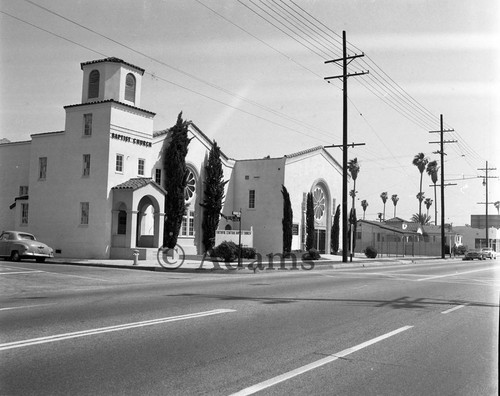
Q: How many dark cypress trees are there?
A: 6